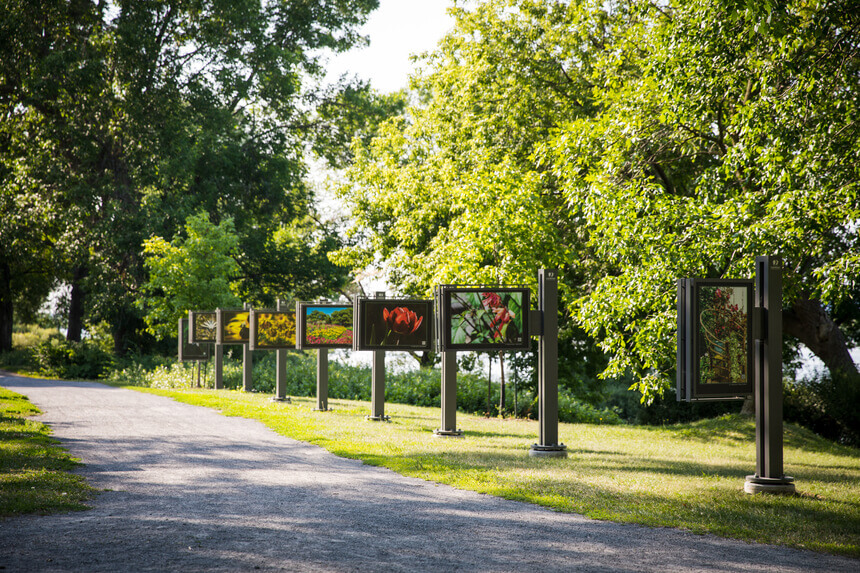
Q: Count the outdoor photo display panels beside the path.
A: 8